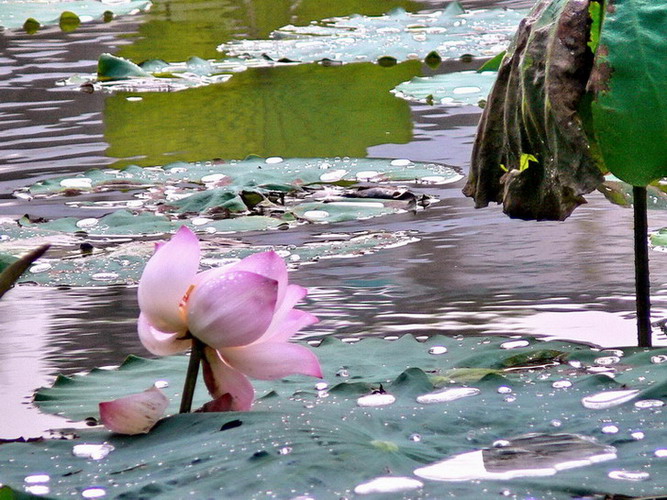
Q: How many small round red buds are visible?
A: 0